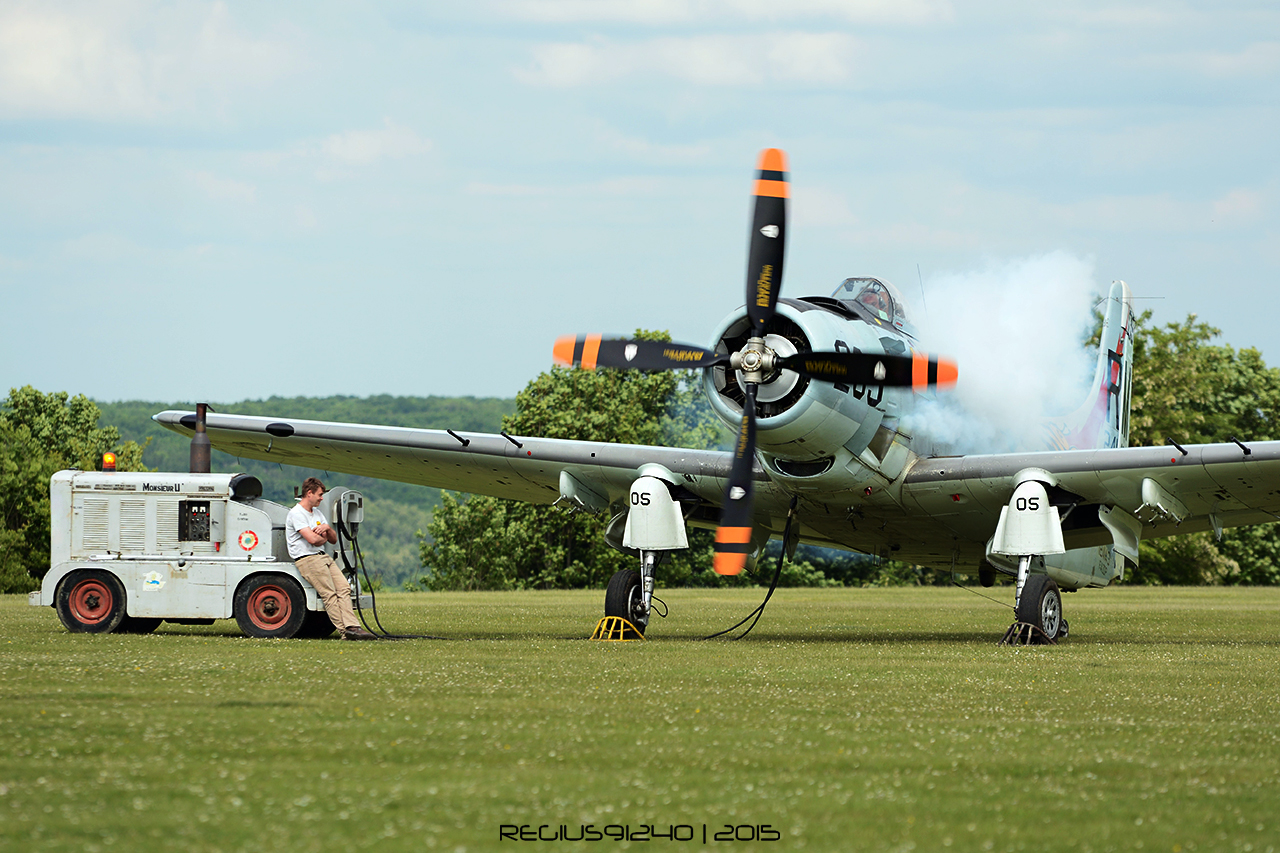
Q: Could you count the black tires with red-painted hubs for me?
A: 2